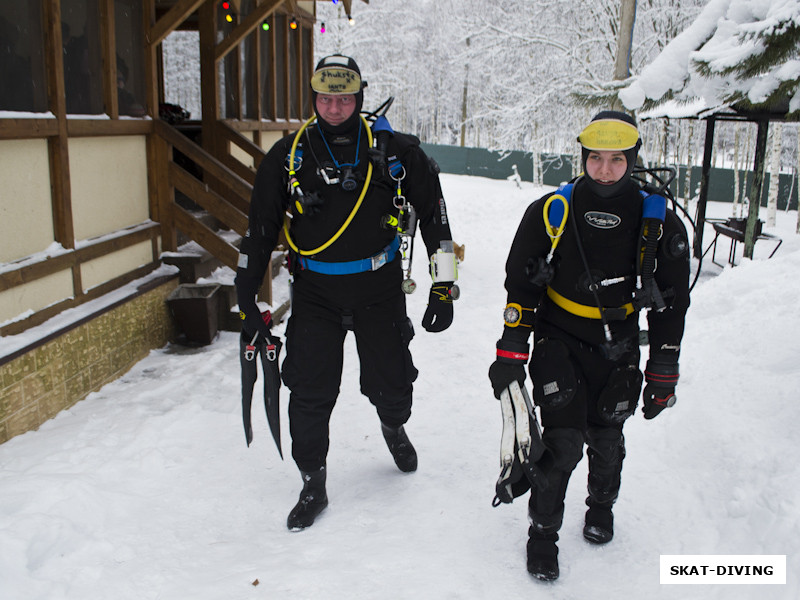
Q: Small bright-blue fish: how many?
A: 0